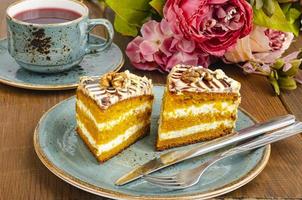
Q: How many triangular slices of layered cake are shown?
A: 2